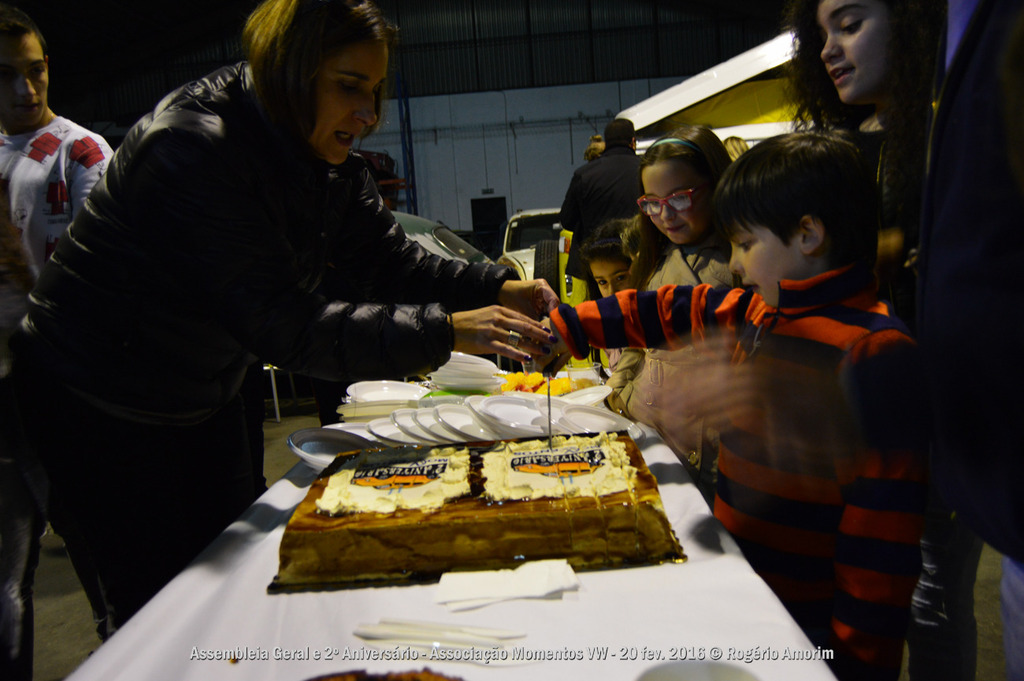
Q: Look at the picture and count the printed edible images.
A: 2